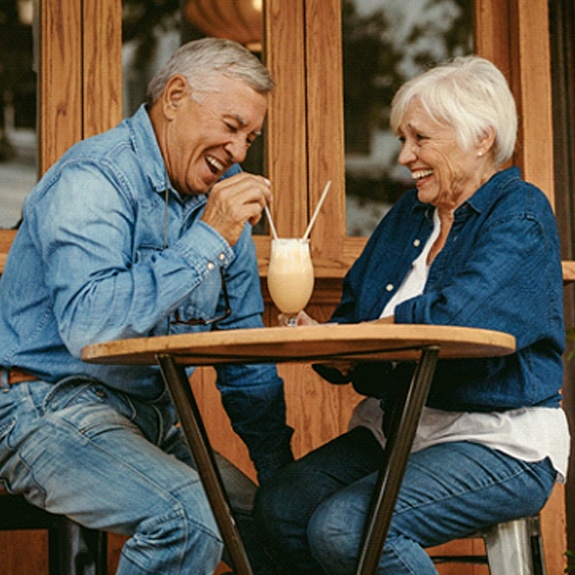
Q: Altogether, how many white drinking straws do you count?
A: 2